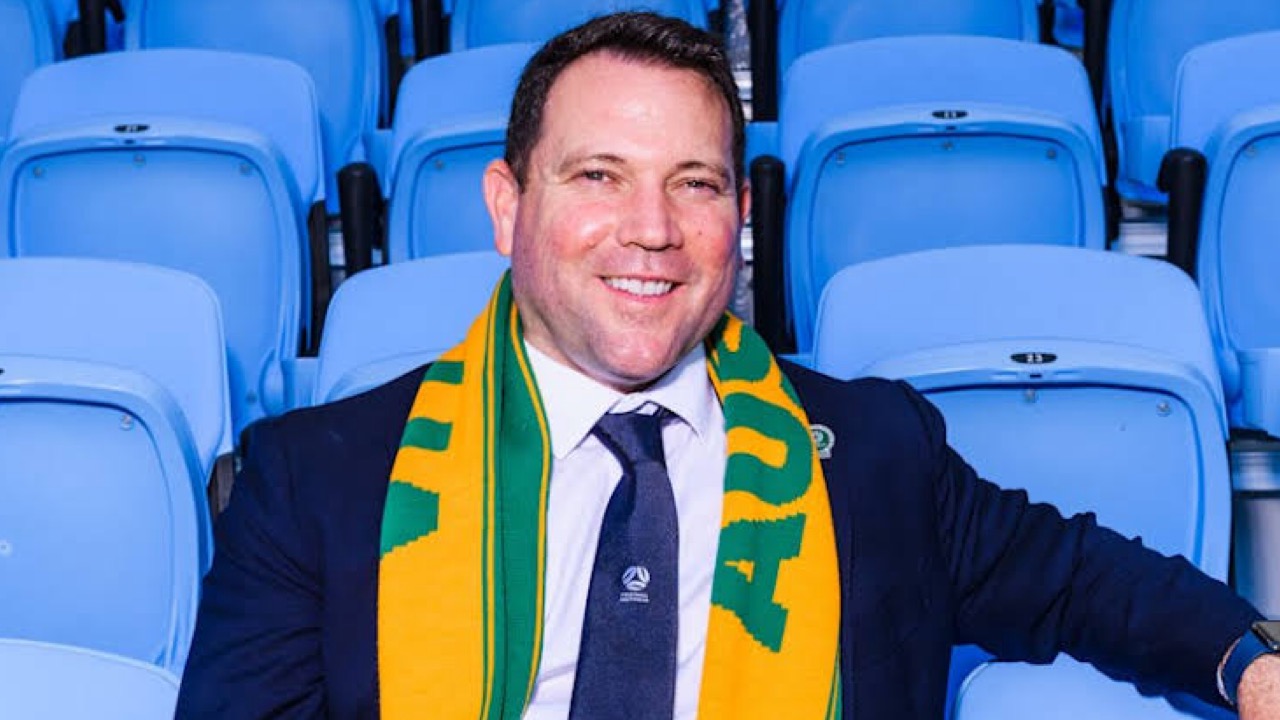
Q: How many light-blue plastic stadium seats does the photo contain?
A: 14